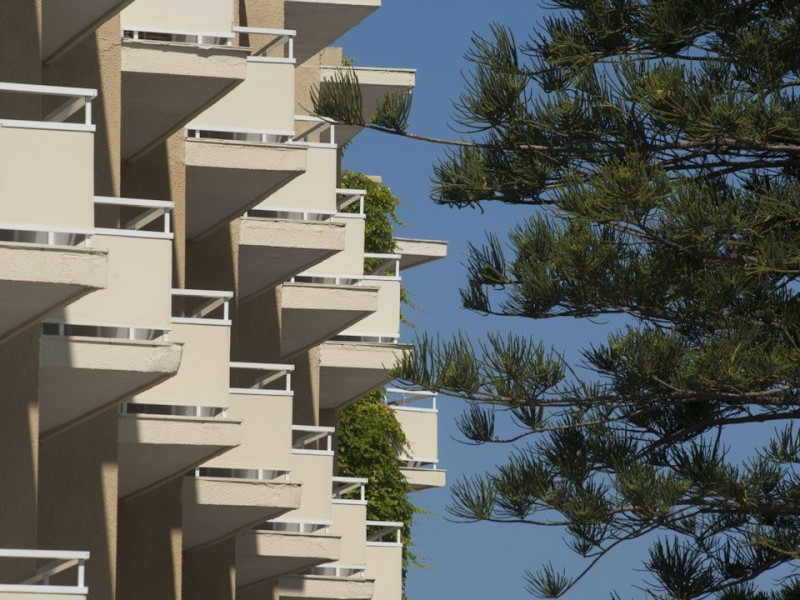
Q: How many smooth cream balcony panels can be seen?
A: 14